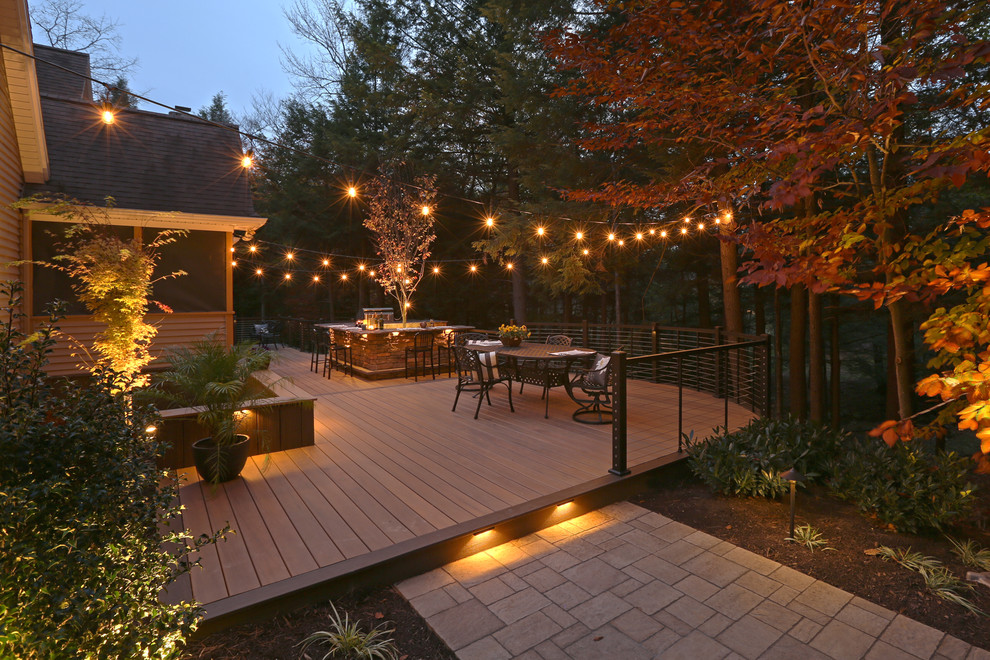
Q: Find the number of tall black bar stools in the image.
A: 4